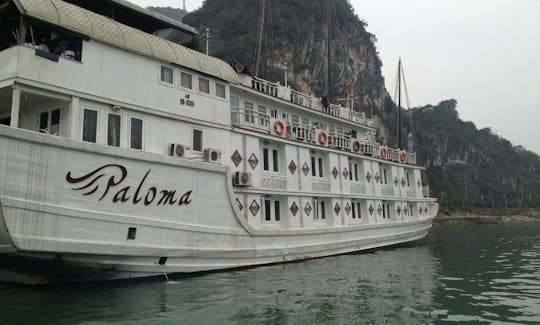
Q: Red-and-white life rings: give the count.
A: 5